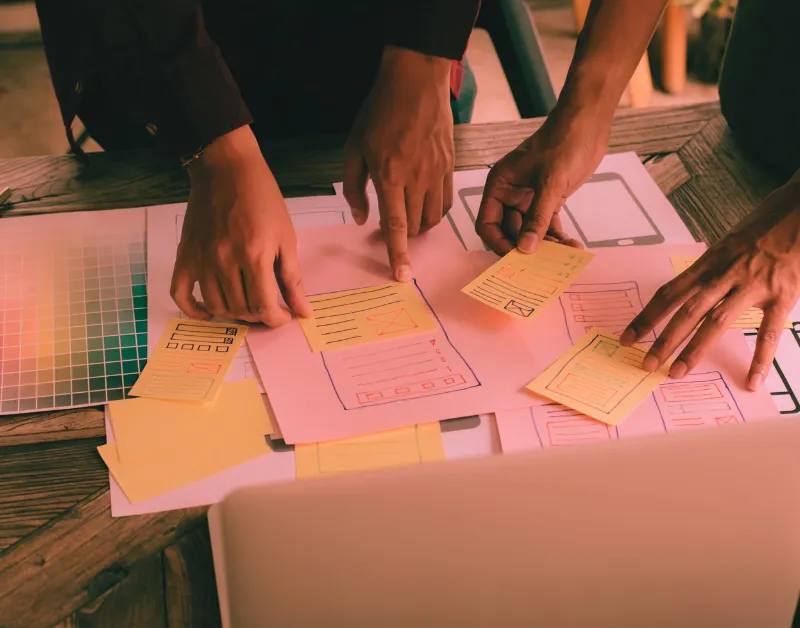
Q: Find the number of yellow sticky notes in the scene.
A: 8